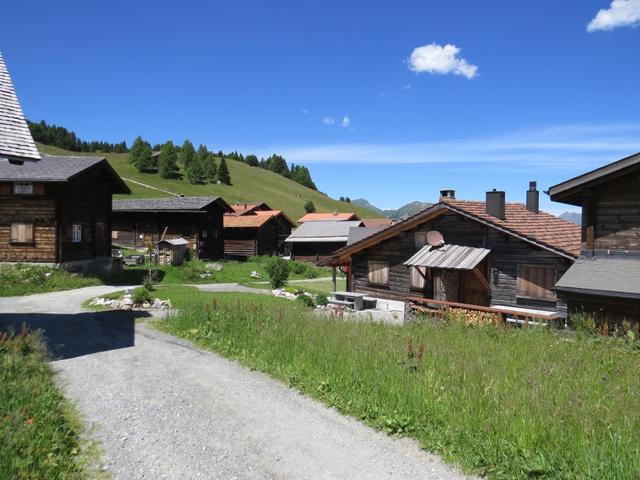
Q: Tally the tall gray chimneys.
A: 2